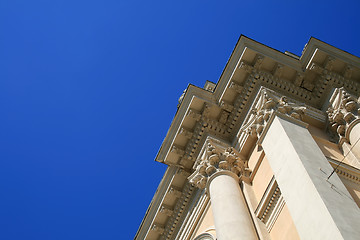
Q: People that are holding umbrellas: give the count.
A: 0